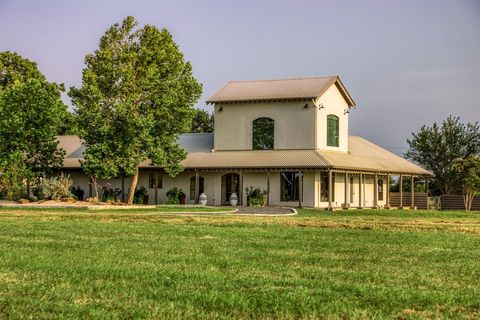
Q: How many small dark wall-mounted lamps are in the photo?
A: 4